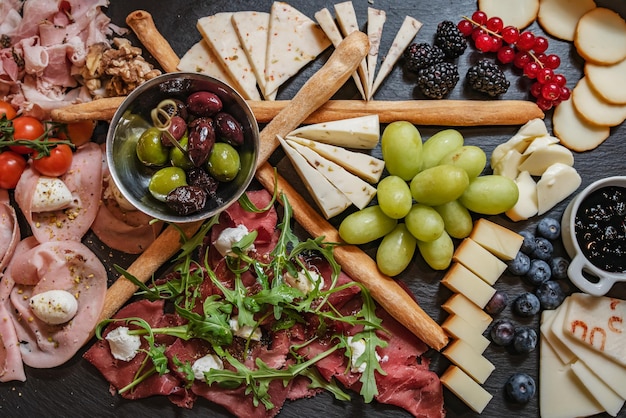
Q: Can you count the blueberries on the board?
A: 12